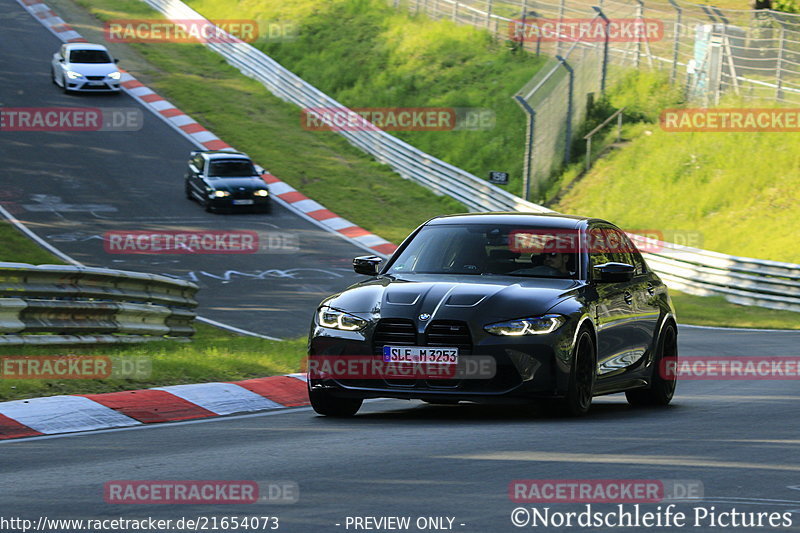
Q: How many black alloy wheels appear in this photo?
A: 2